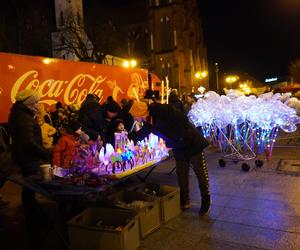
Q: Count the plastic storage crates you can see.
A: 3